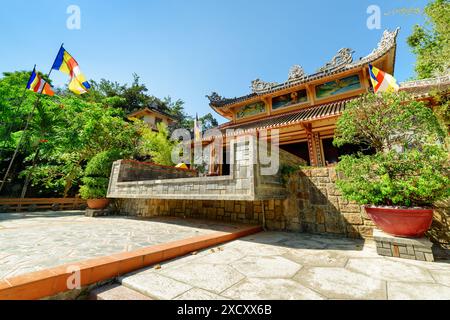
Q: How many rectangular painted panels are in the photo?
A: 3